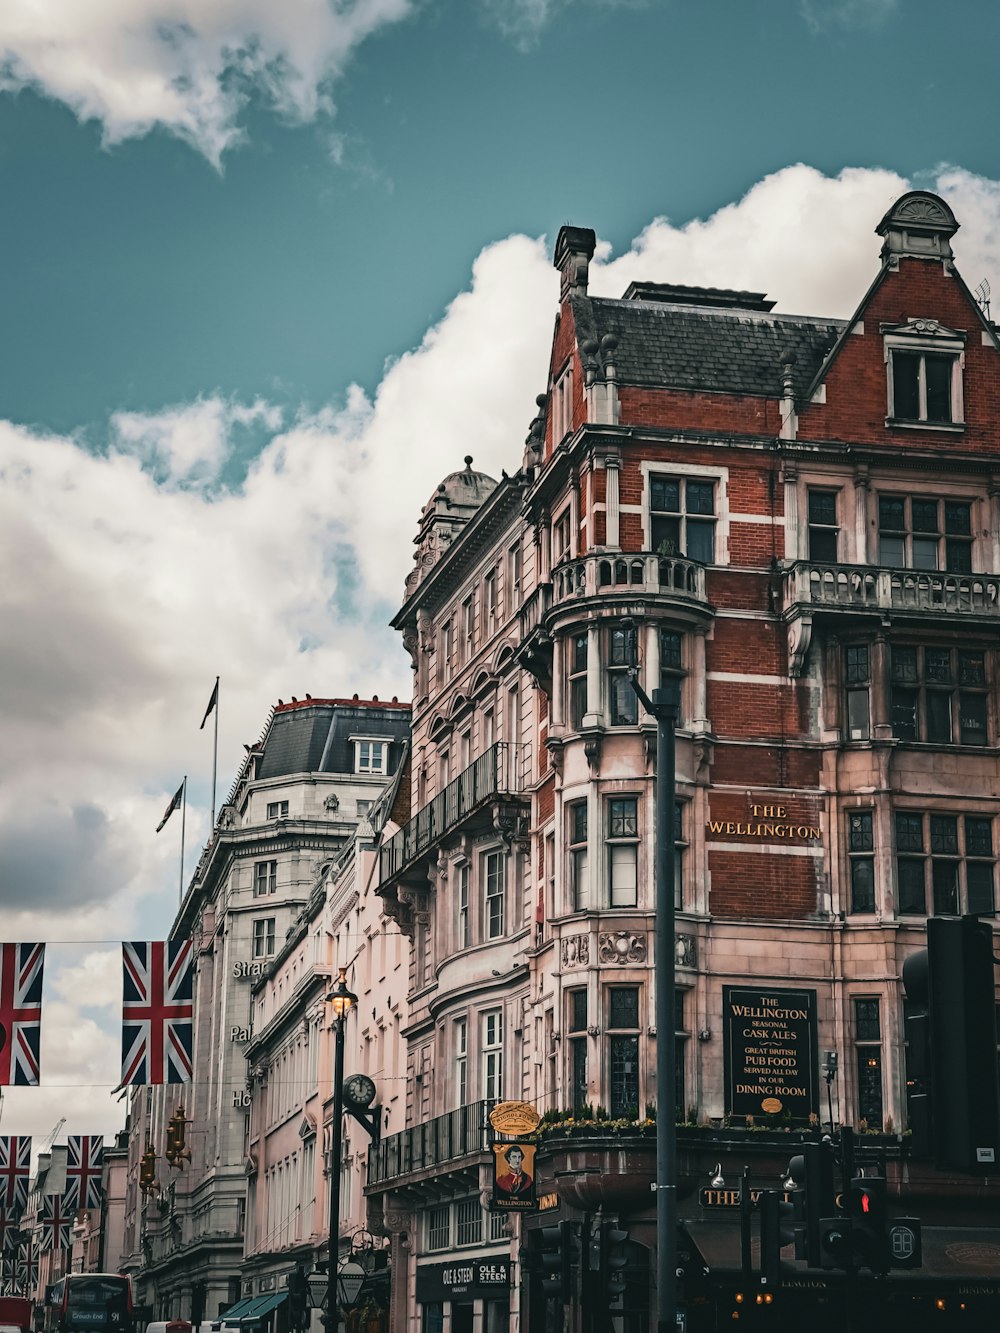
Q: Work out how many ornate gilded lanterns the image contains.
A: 2